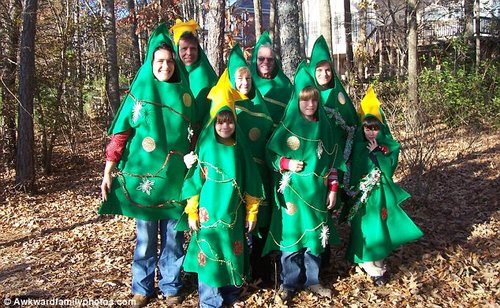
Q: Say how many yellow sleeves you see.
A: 2